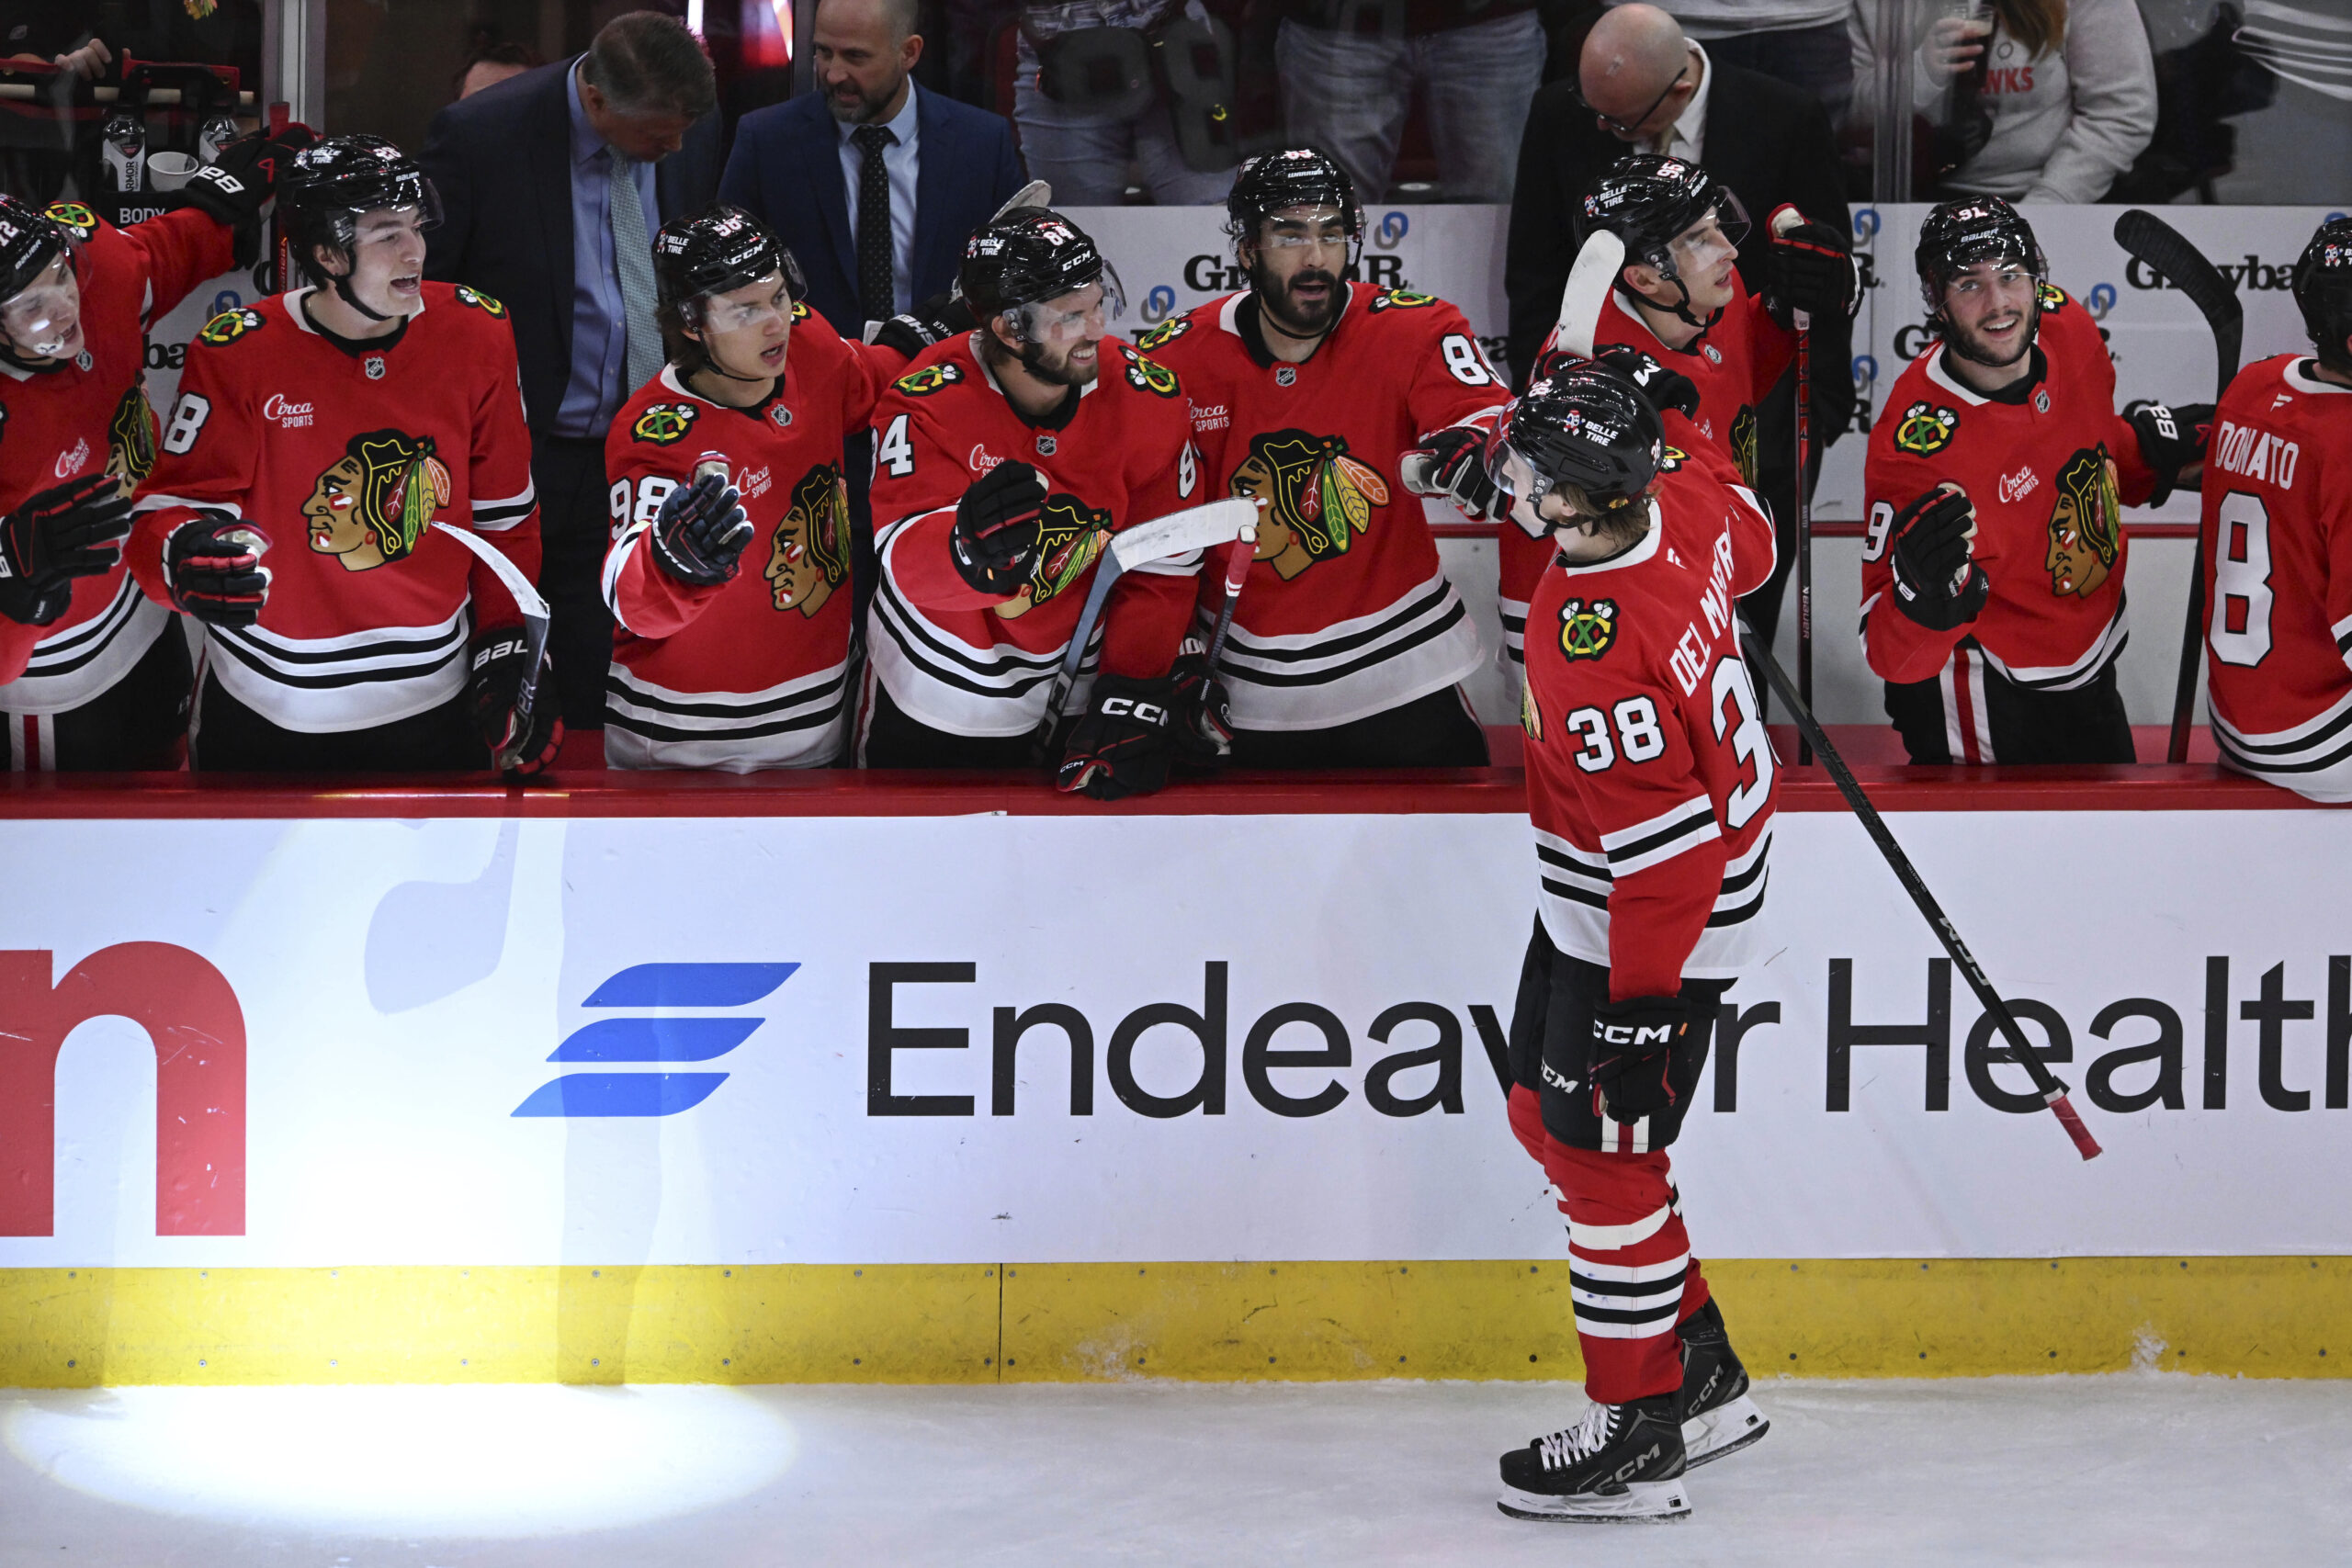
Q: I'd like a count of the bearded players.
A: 3